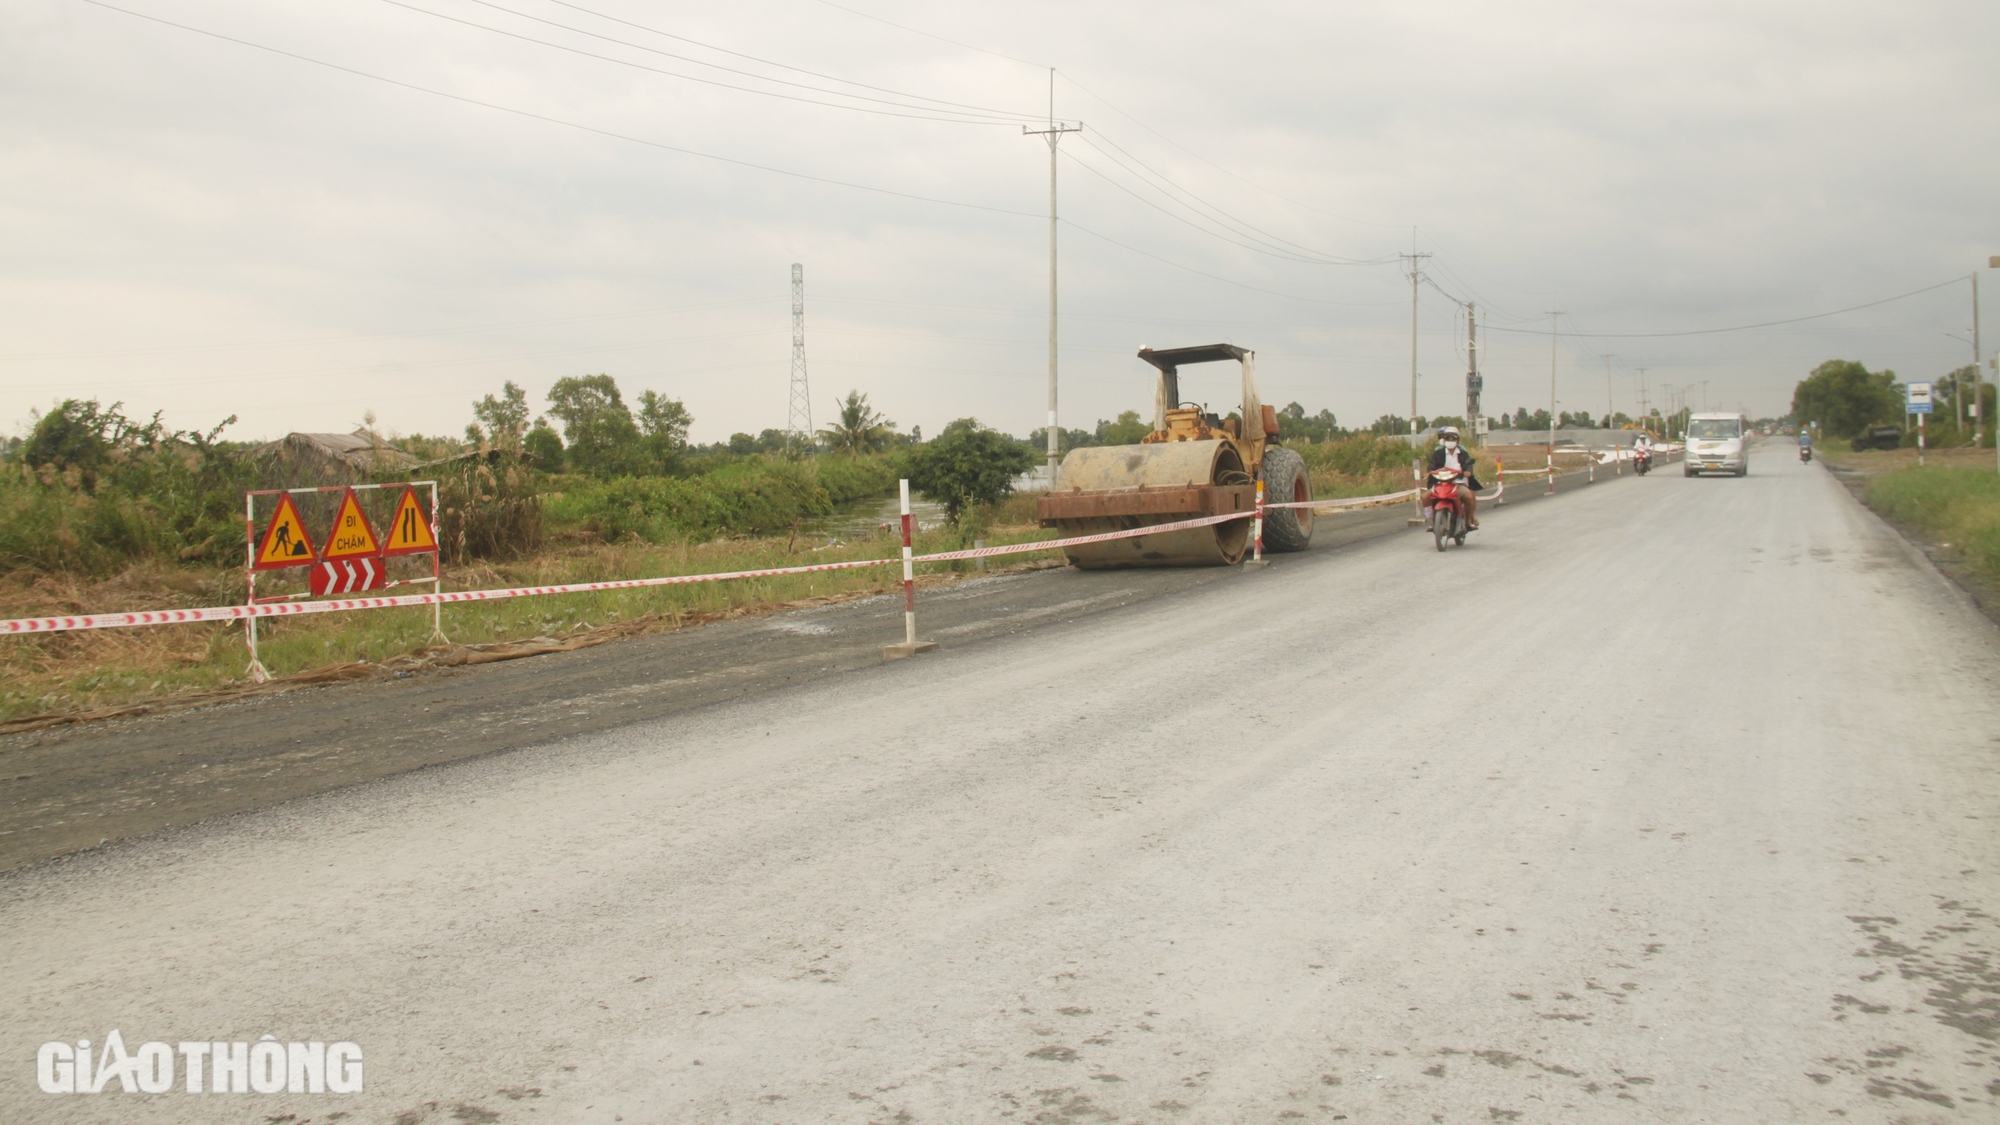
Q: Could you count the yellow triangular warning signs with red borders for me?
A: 3